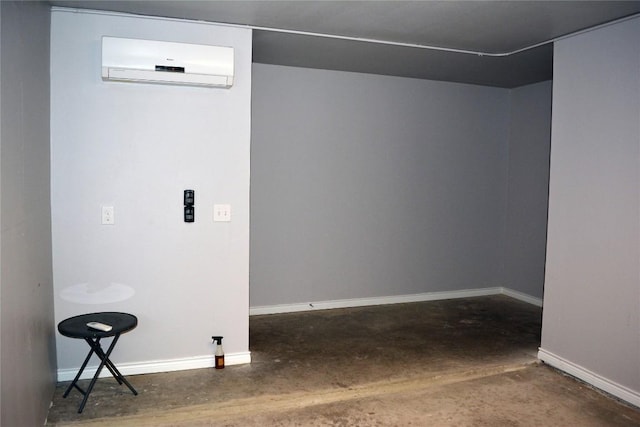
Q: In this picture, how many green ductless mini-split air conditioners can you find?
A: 0